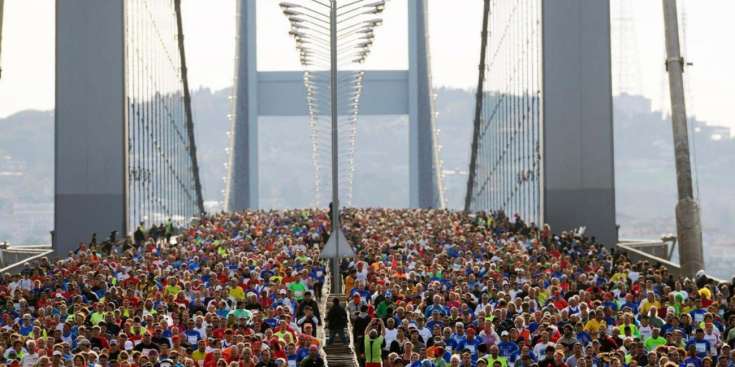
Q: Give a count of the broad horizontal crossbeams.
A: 1